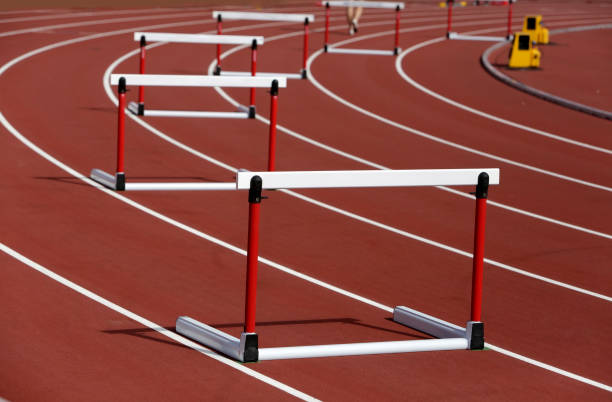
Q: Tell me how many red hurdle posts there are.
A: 12